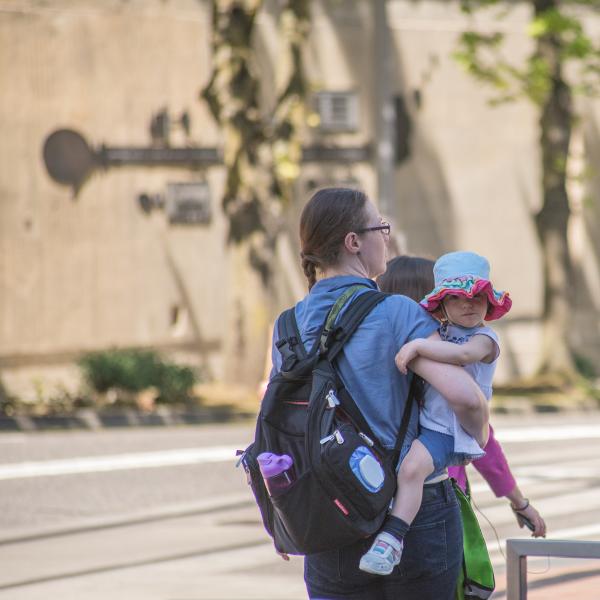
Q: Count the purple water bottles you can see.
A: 1